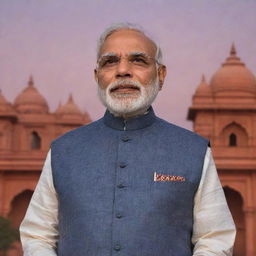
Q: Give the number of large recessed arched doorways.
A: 2